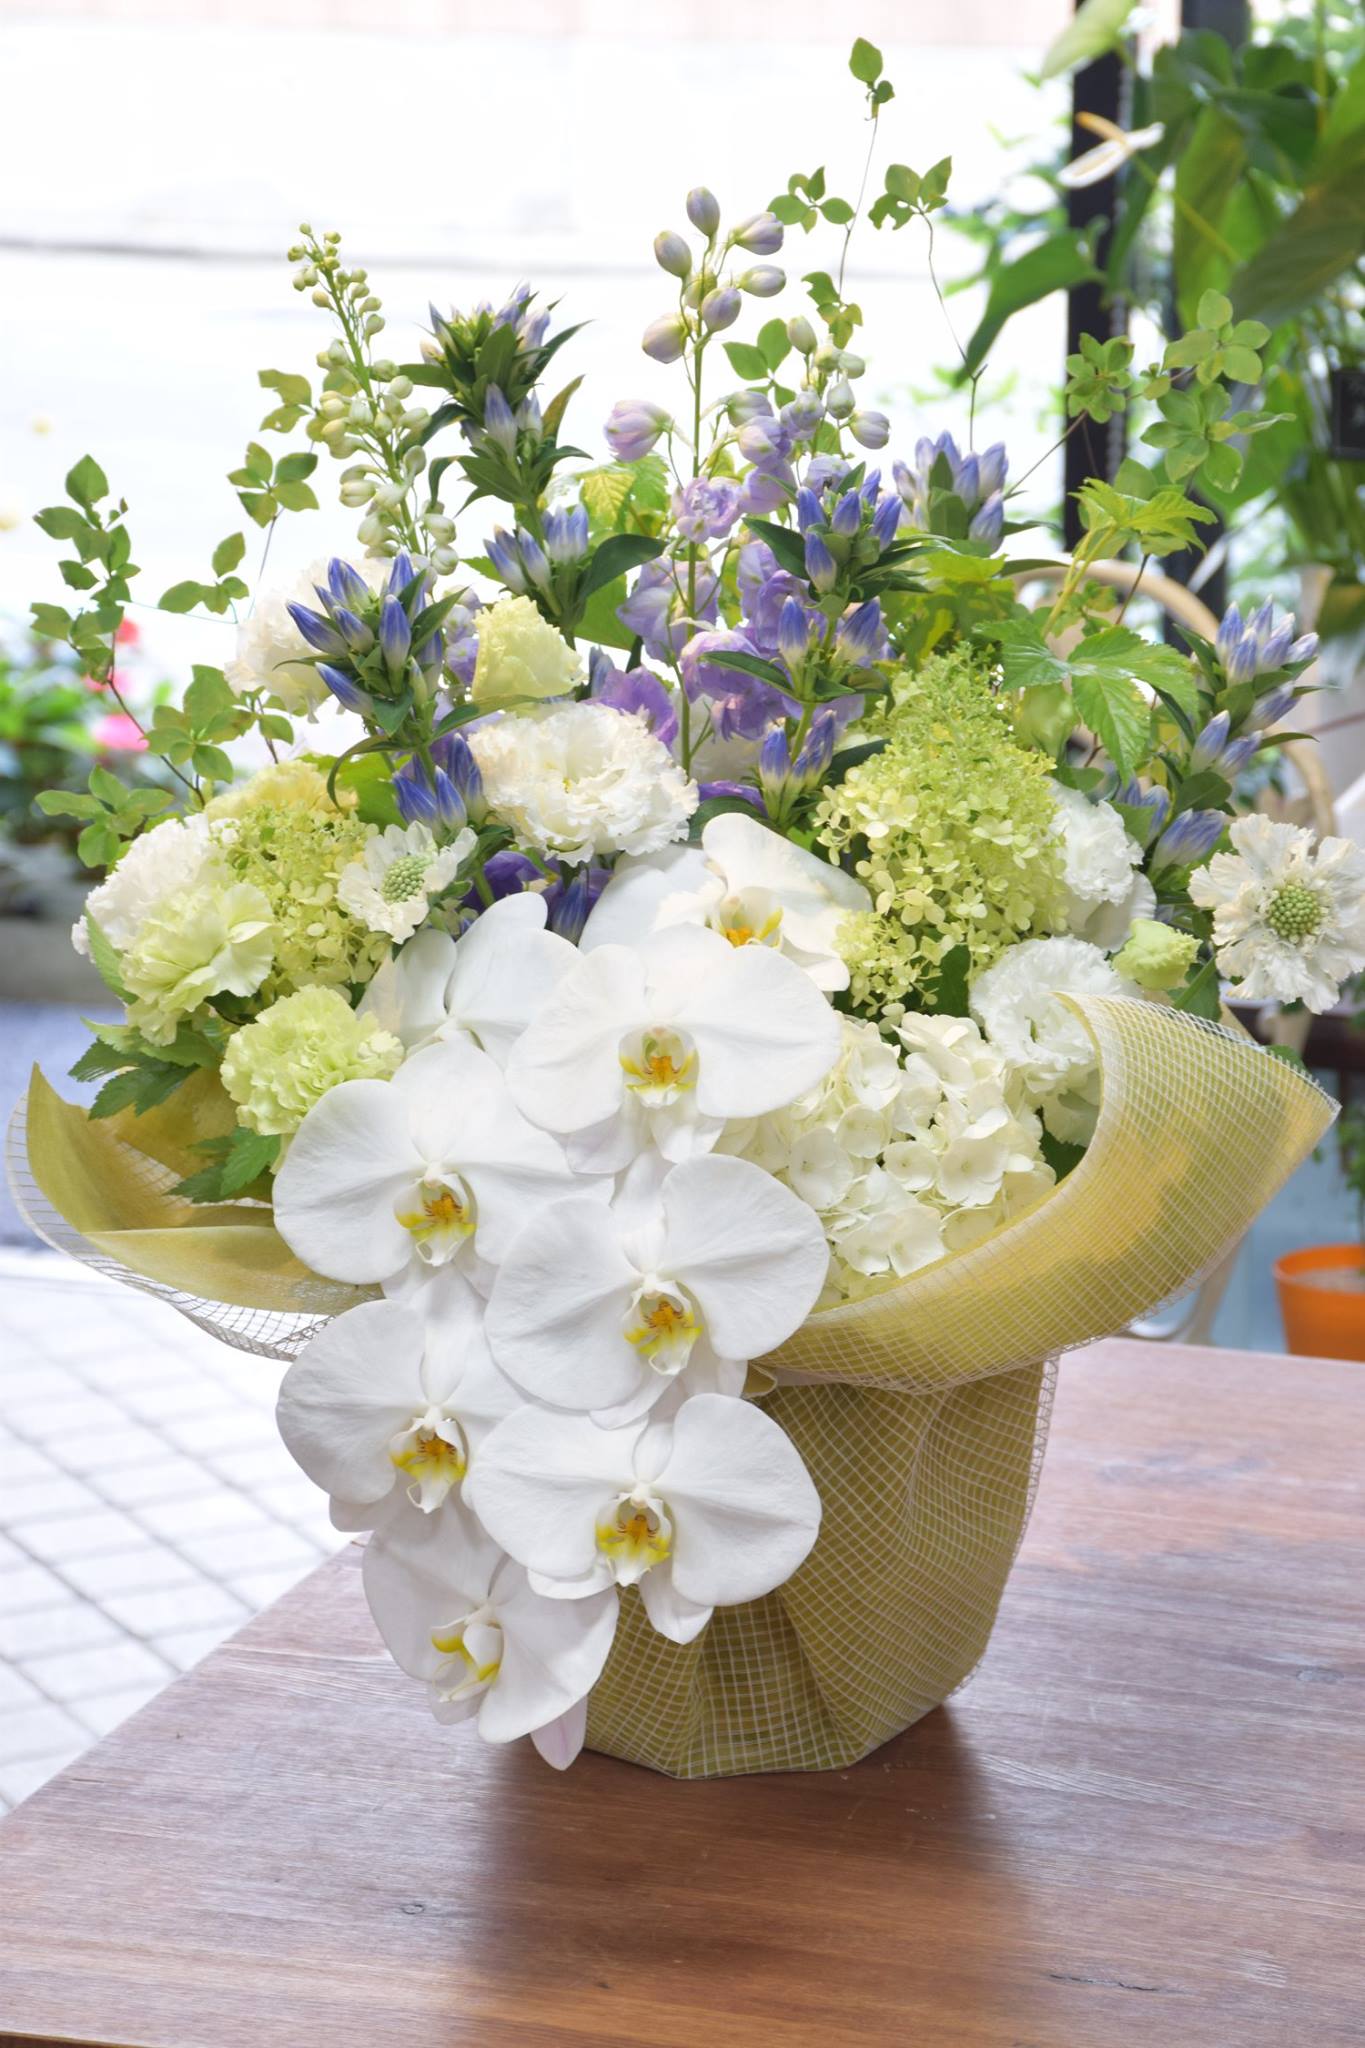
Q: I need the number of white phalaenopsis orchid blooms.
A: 8